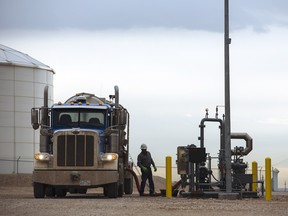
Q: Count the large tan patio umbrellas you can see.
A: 0